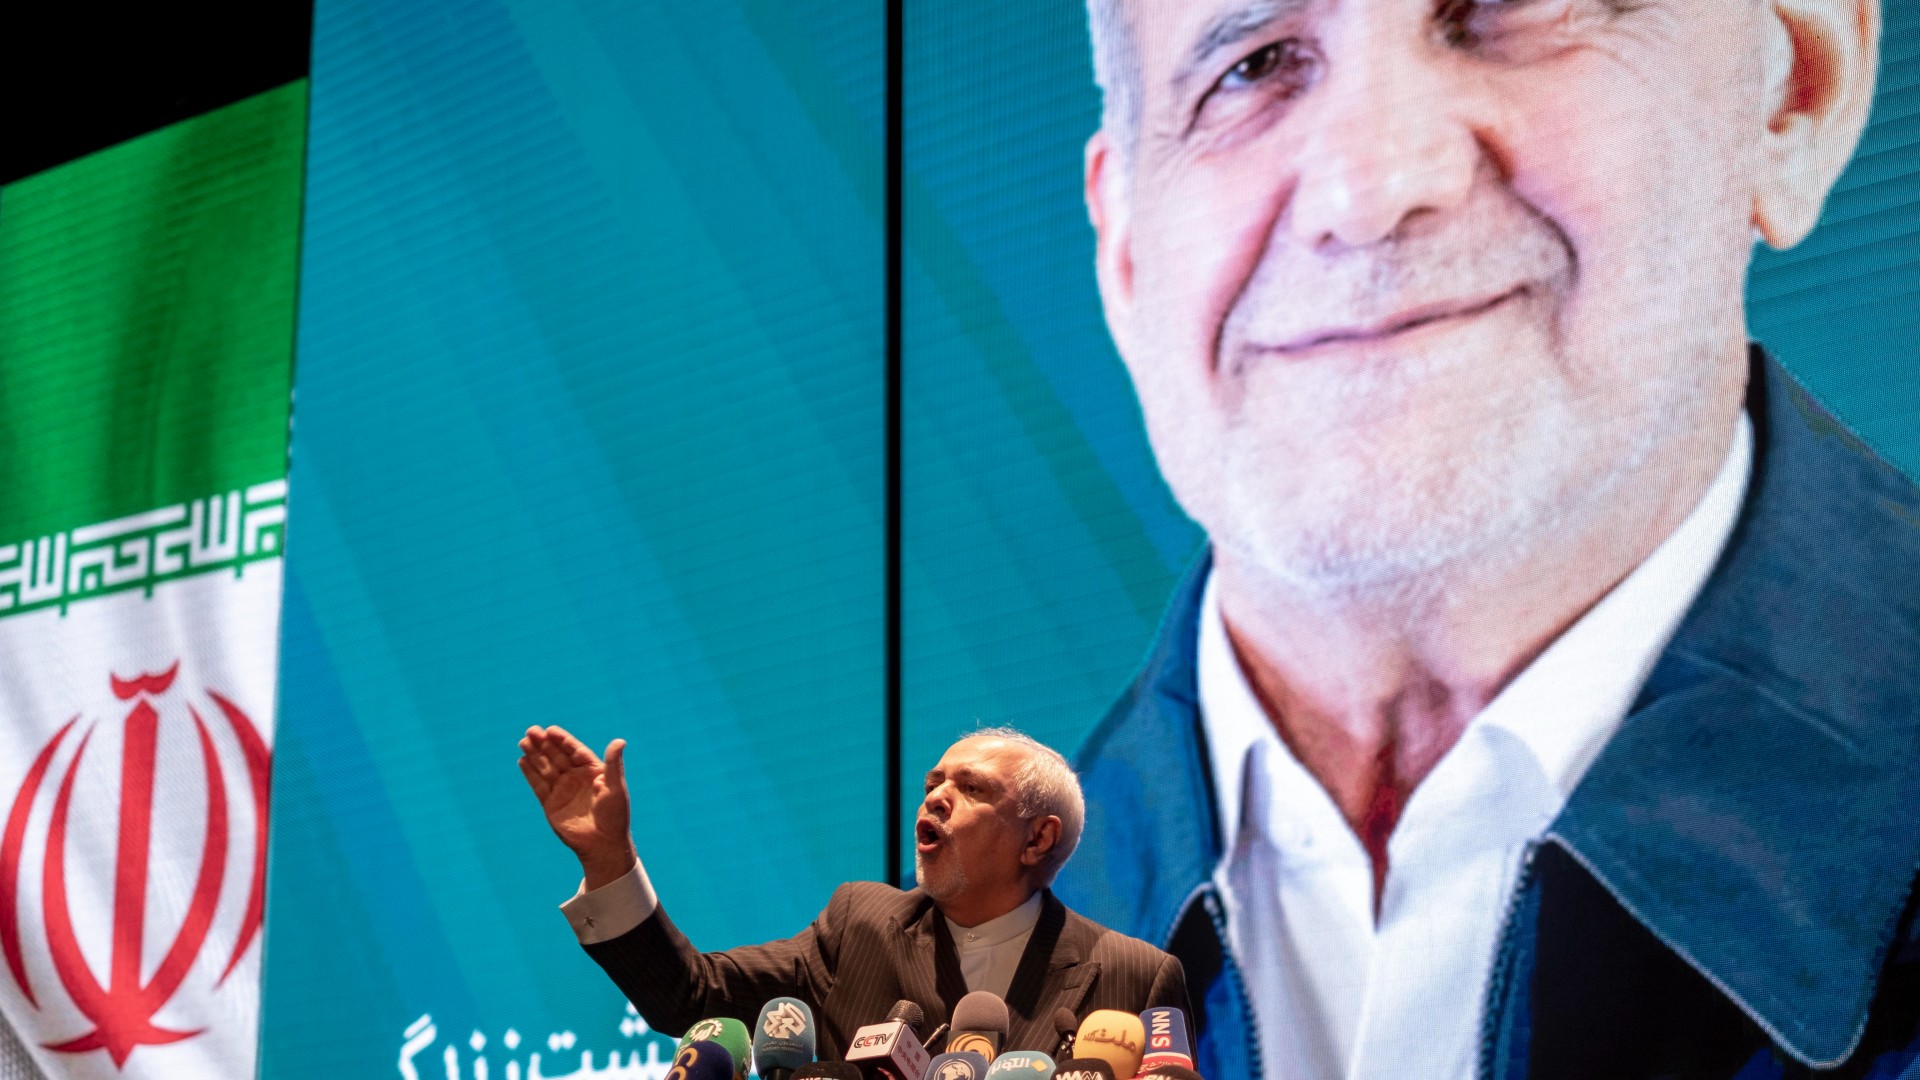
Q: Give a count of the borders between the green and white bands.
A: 1